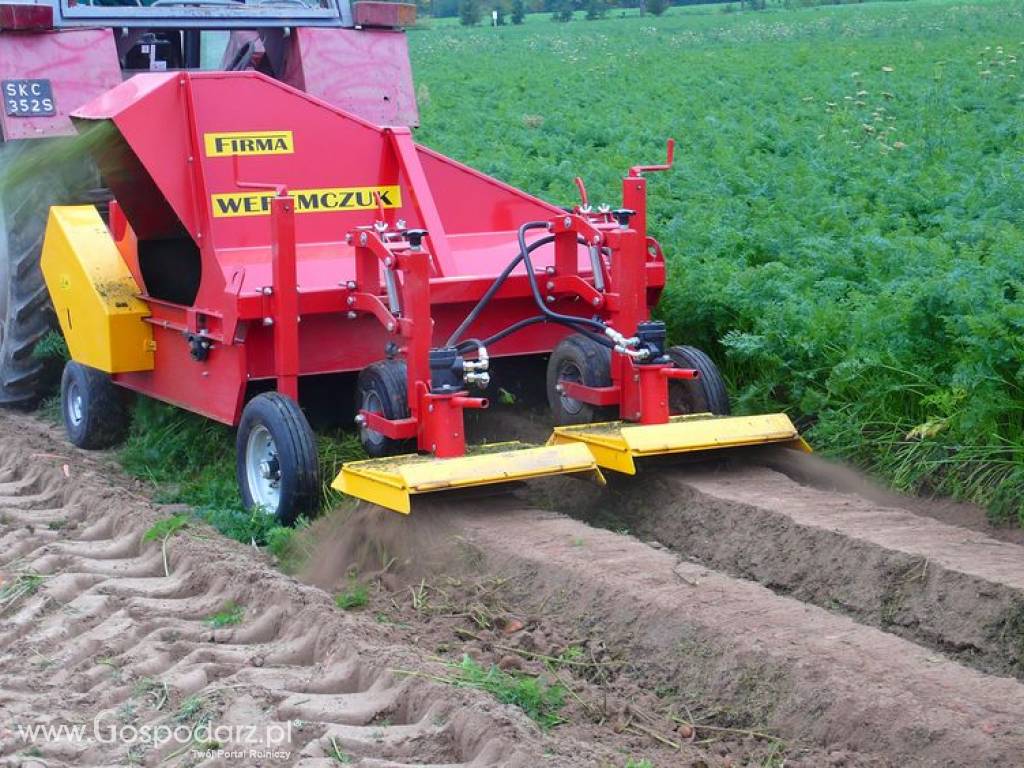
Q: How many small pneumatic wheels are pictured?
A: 5